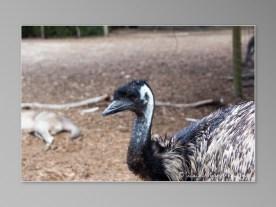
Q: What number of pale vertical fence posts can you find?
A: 3